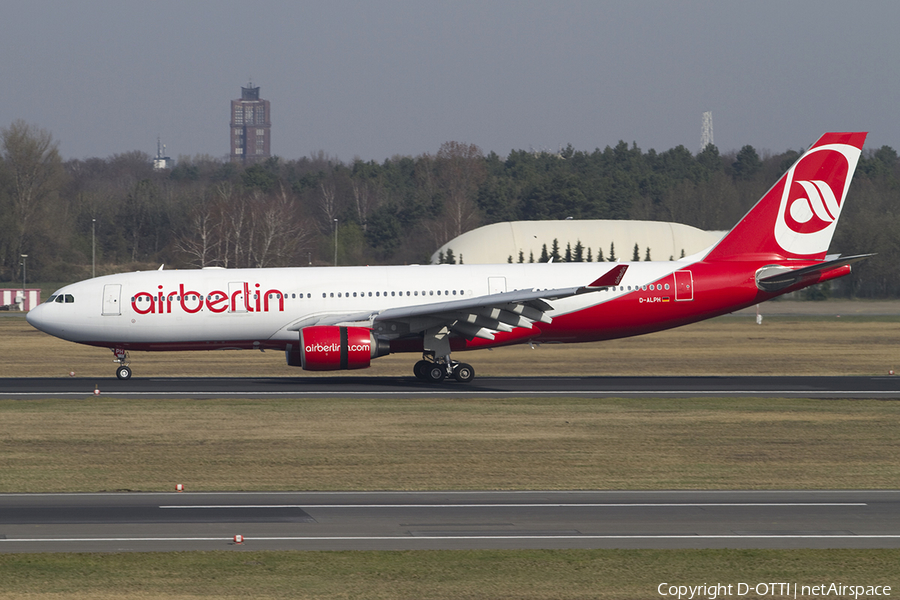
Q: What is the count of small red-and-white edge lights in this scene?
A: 5